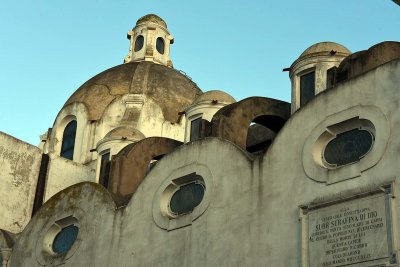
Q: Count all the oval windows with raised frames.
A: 3